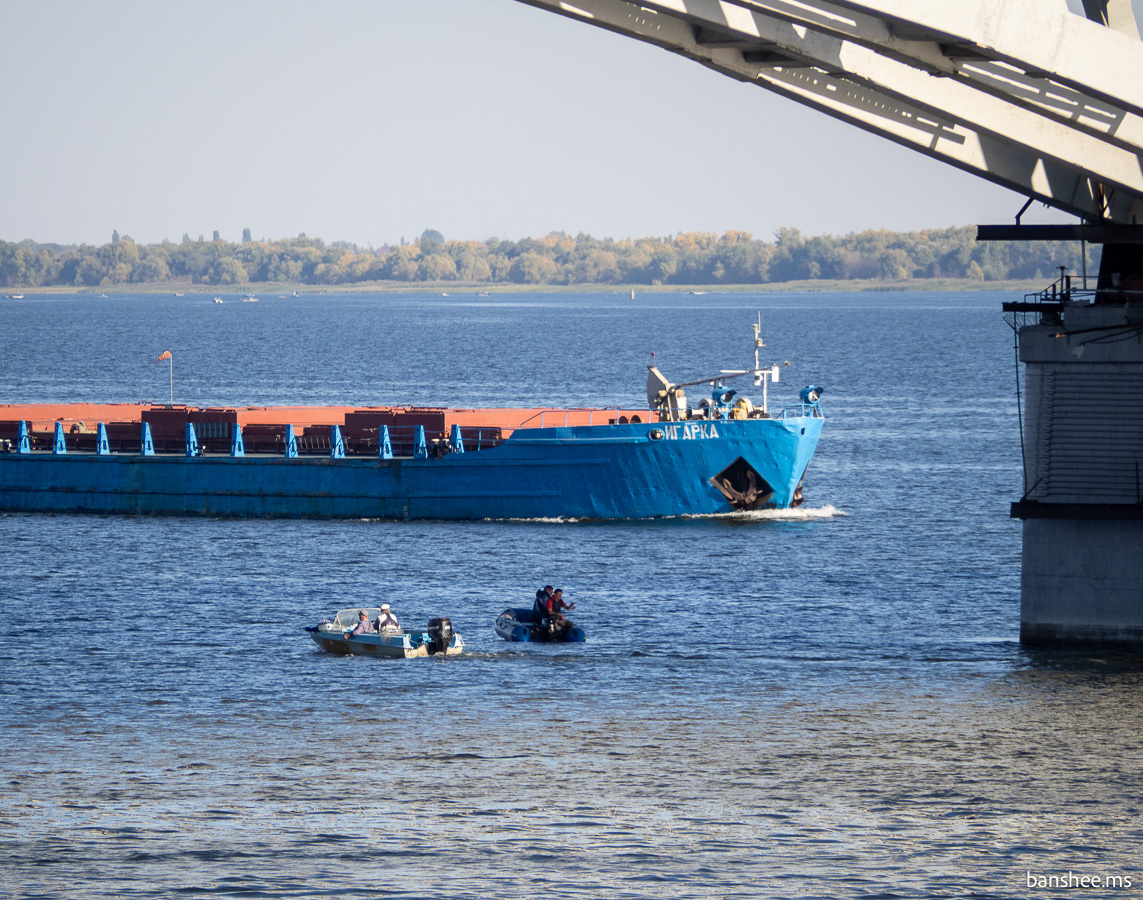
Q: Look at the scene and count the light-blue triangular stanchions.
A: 11